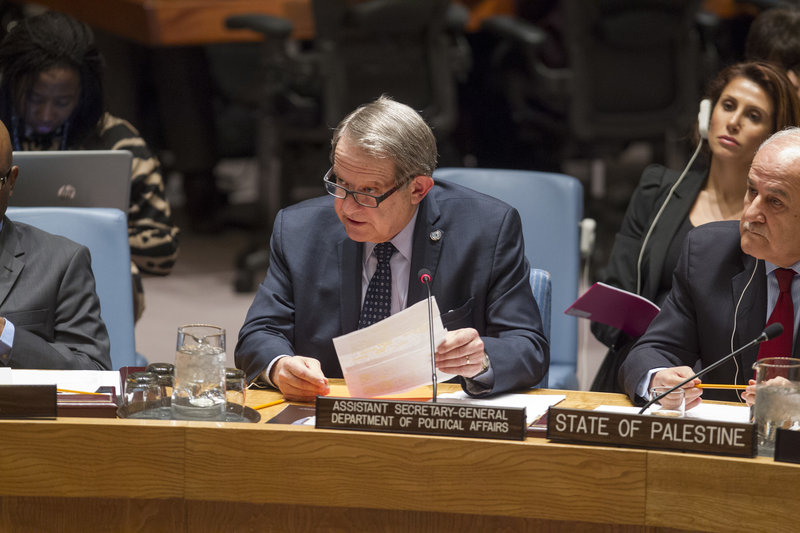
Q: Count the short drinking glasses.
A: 4